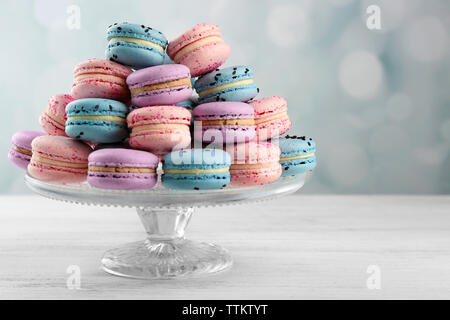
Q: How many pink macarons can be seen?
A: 7